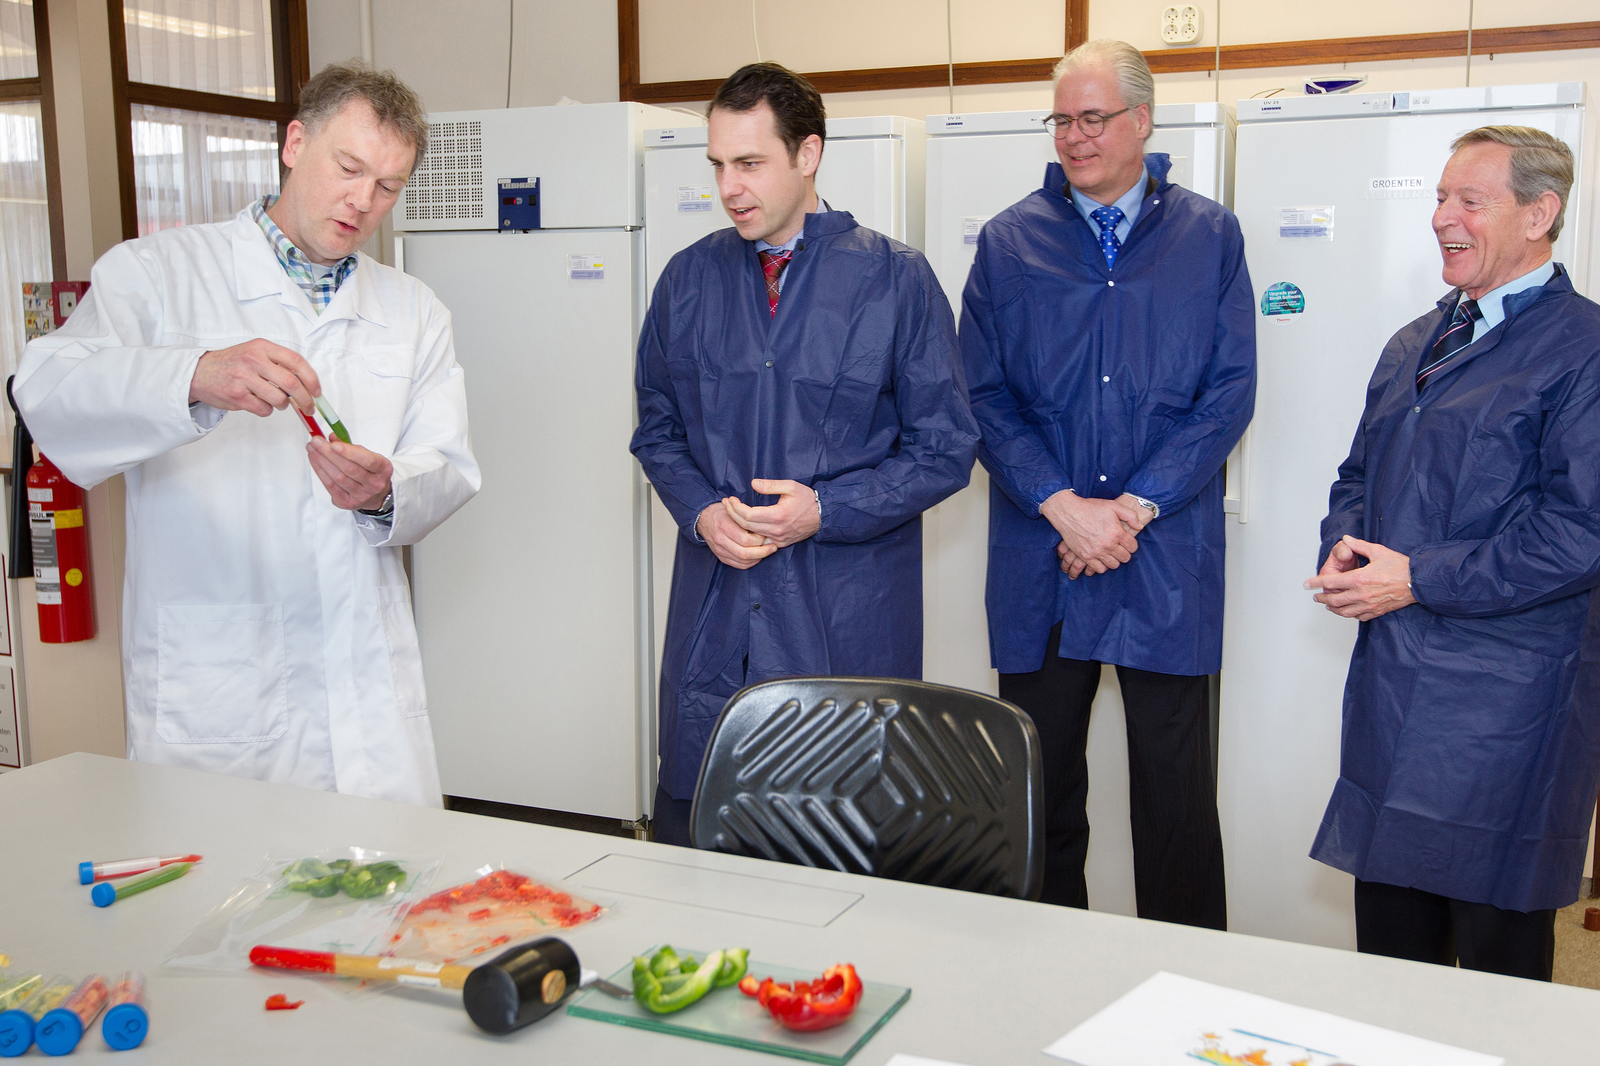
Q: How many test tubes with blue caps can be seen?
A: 5